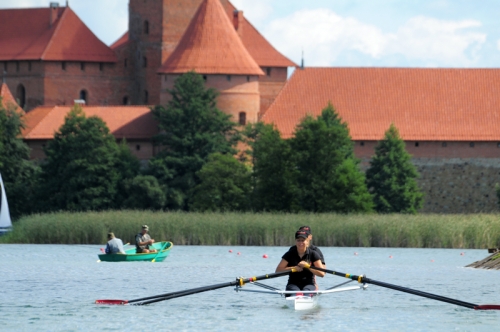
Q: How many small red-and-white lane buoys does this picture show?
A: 7